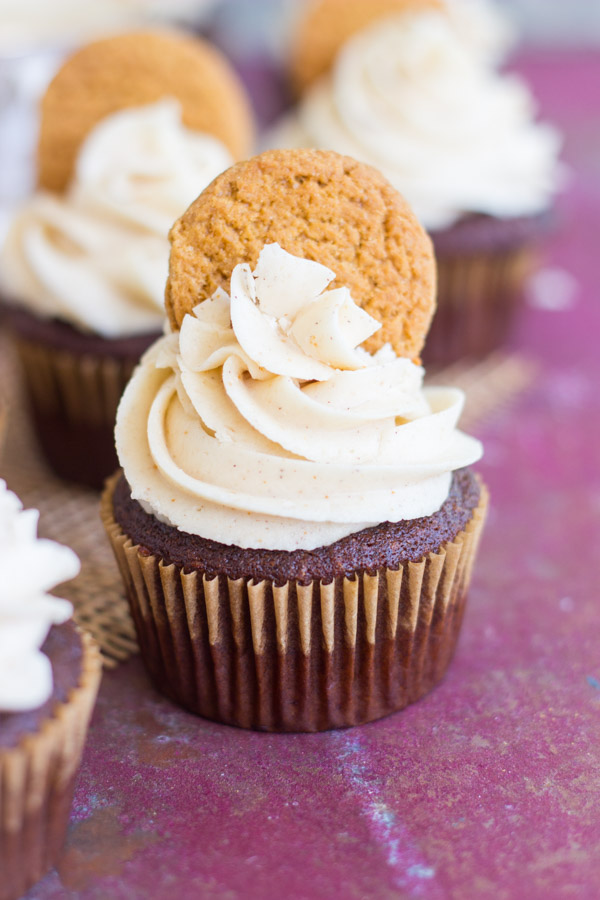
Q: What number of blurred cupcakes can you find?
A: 3